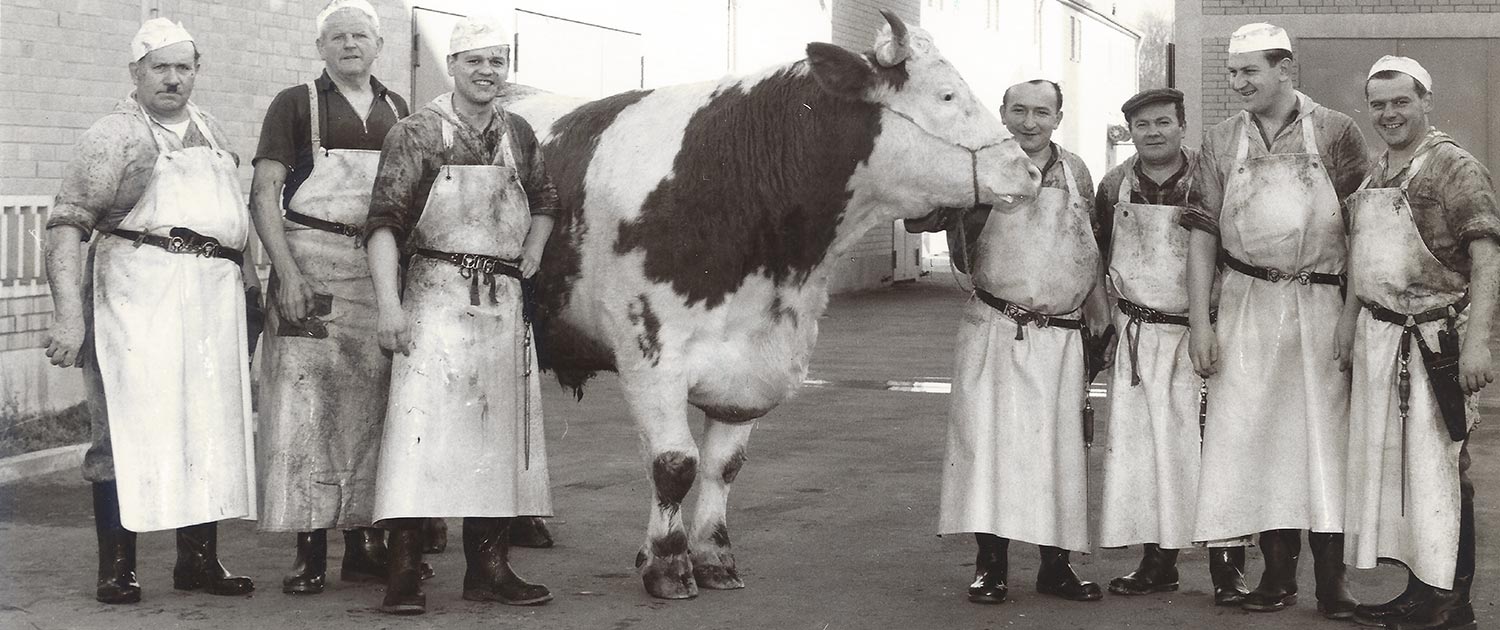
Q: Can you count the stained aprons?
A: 7